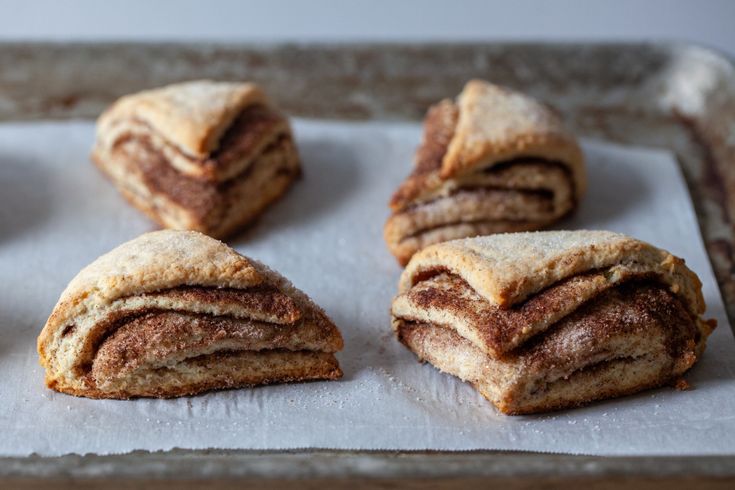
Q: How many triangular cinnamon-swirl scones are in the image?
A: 4